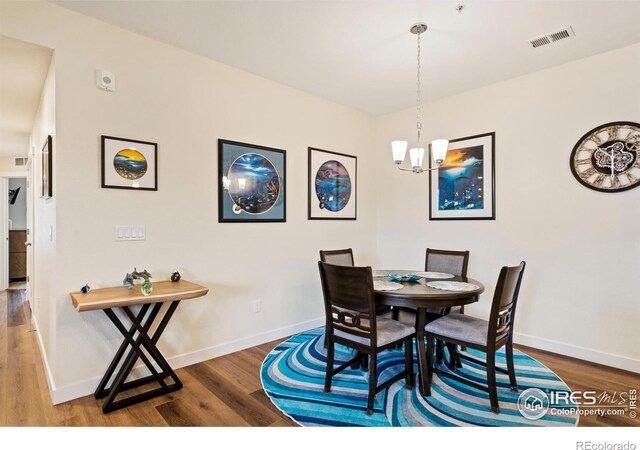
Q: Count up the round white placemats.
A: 4